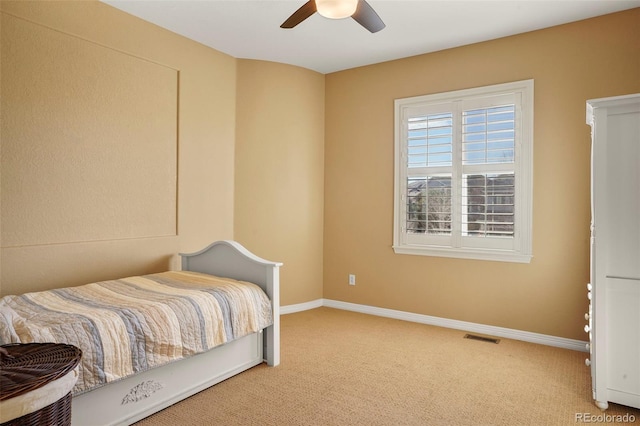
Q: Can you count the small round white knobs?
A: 6